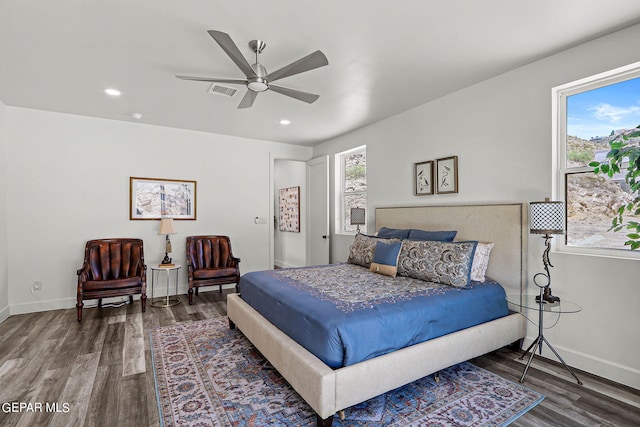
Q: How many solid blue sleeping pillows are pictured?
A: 2